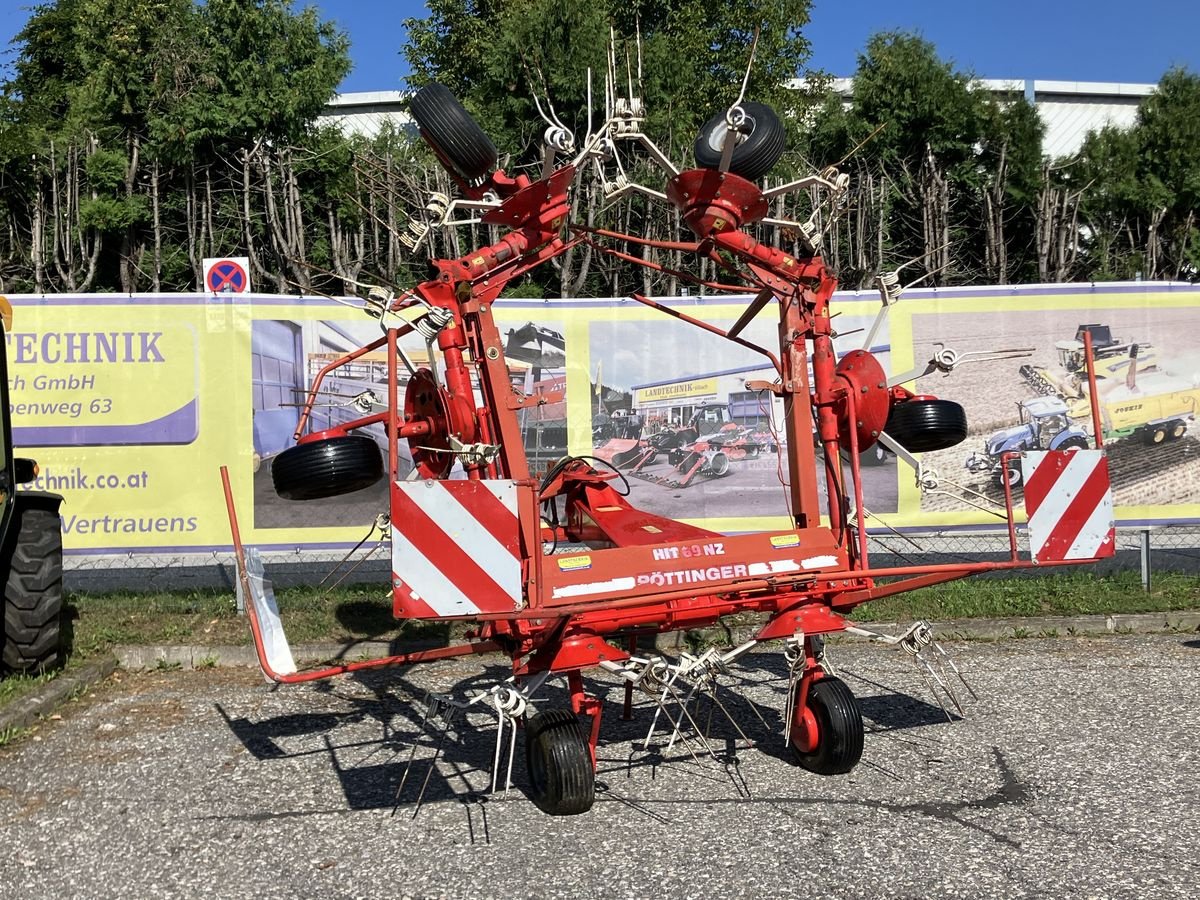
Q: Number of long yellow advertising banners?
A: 1